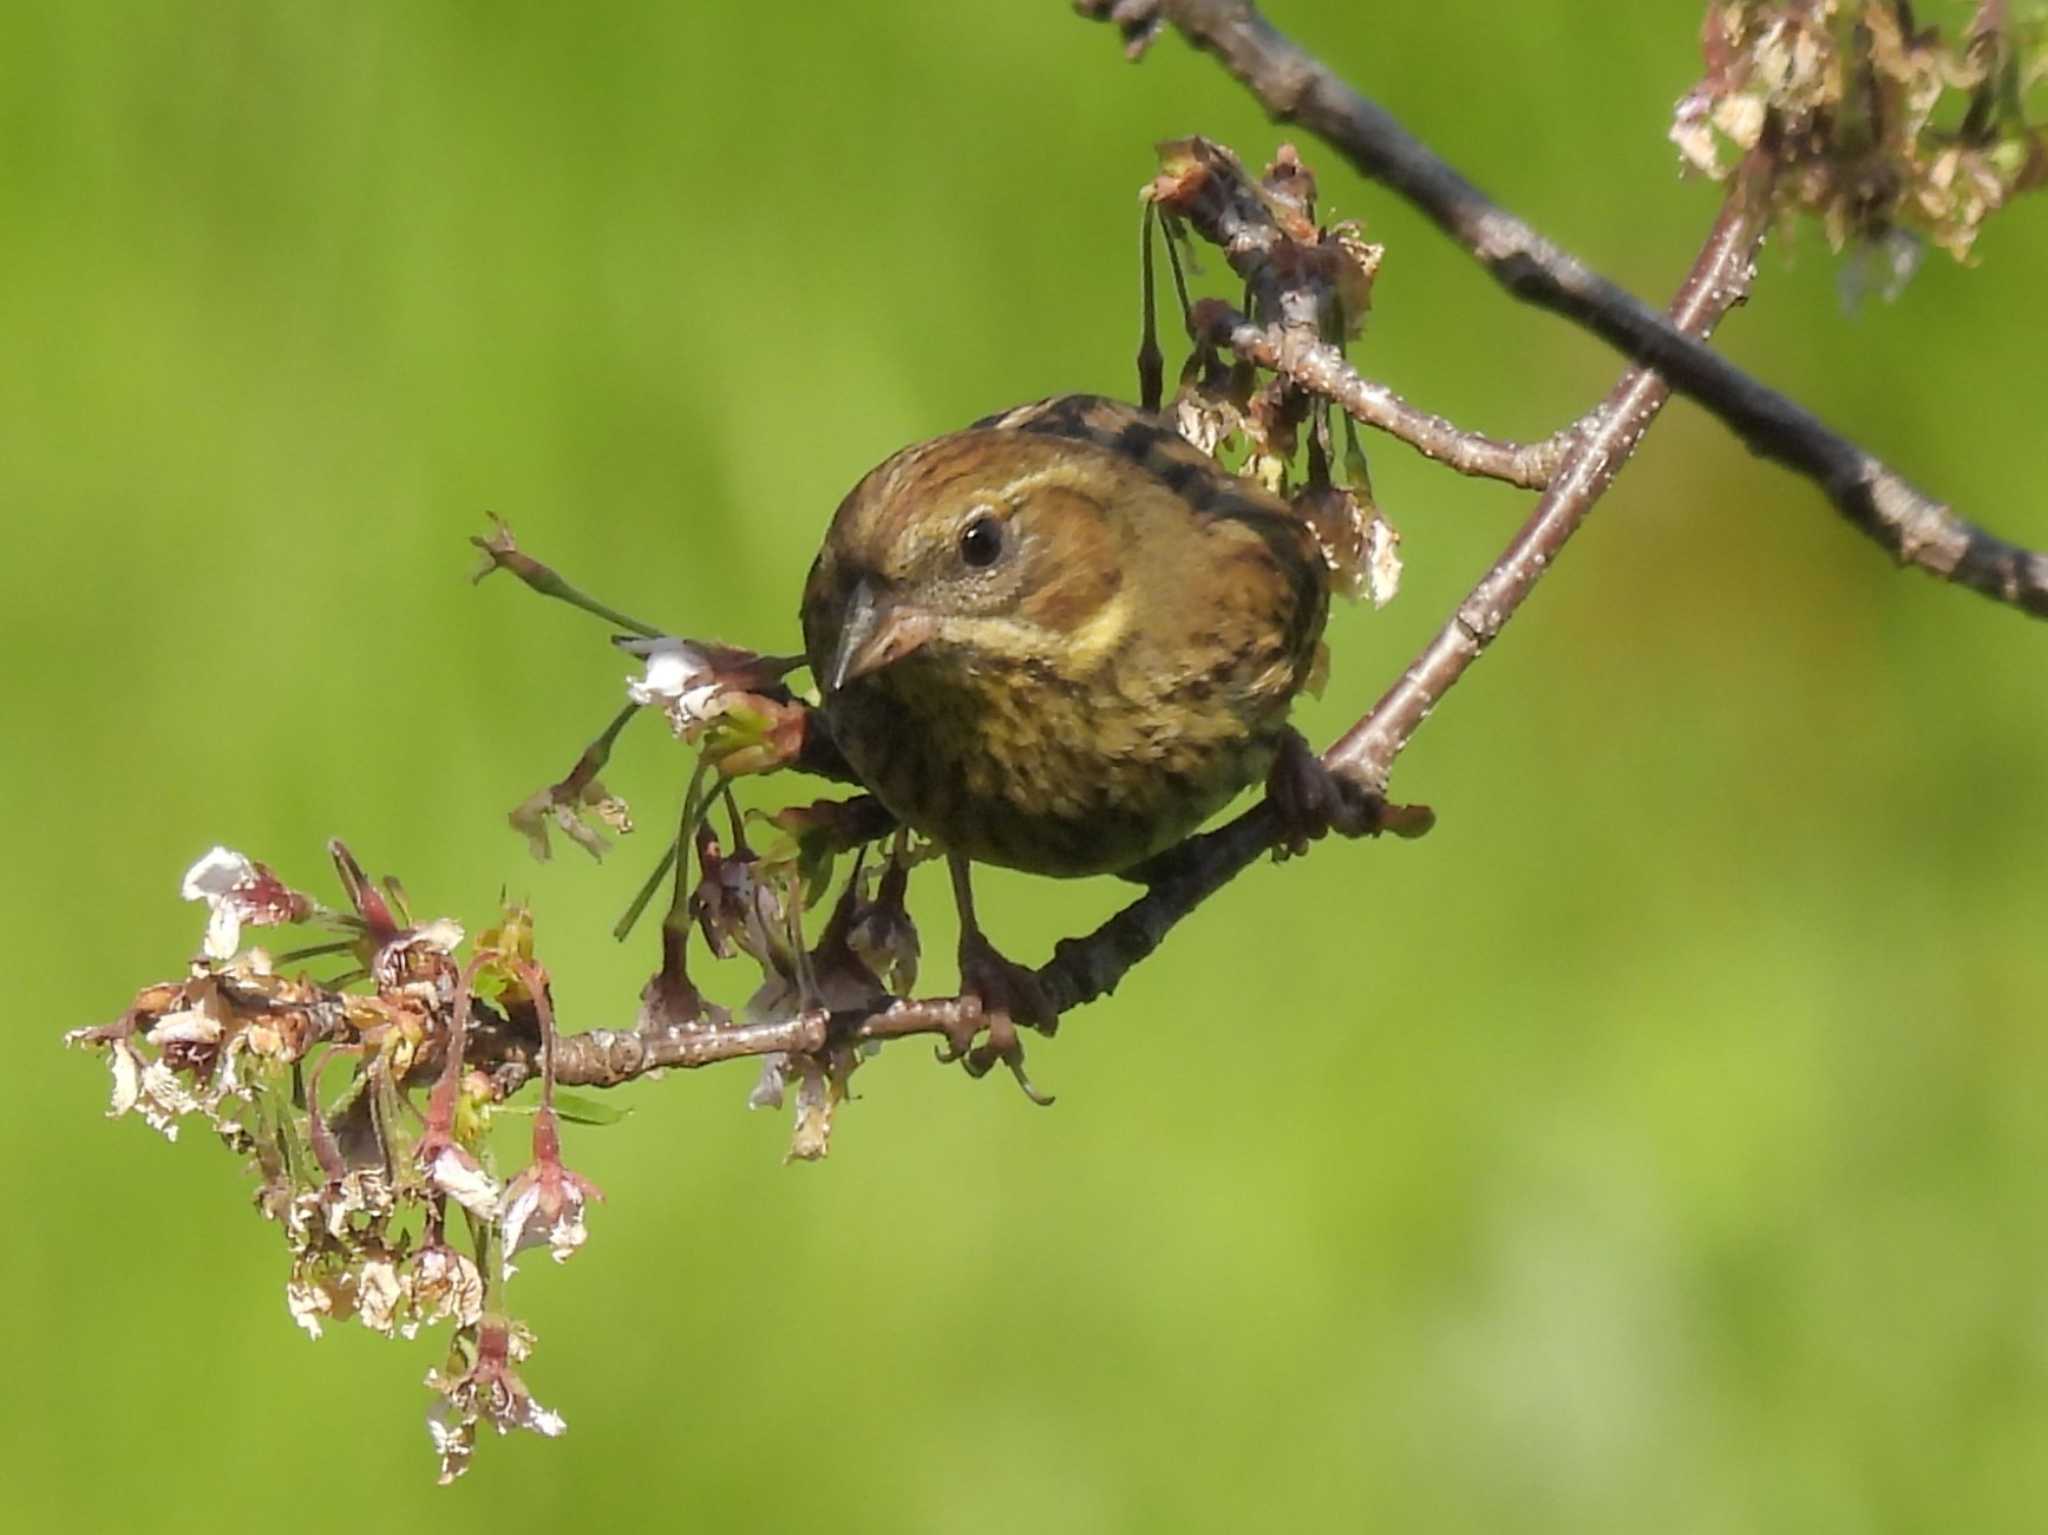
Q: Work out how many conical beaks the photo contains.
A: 1